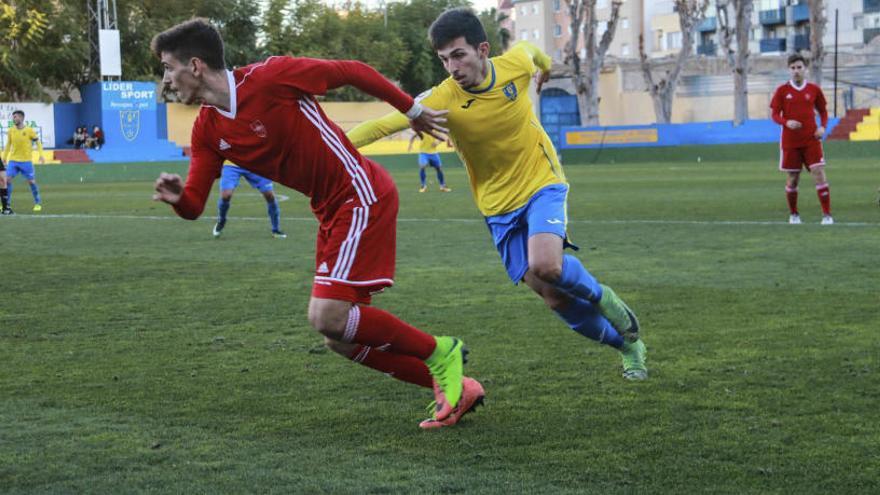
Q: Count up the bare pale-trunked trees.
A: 4